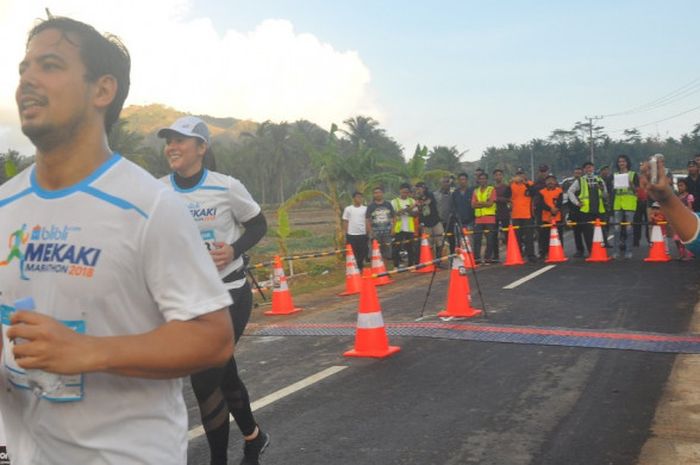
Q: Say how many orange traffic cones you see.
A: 11